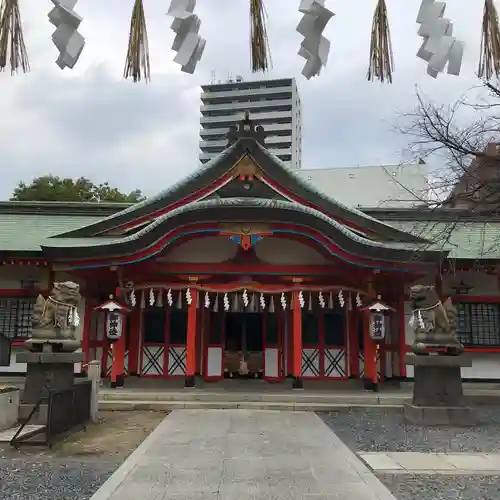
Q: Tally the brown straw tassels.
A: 5